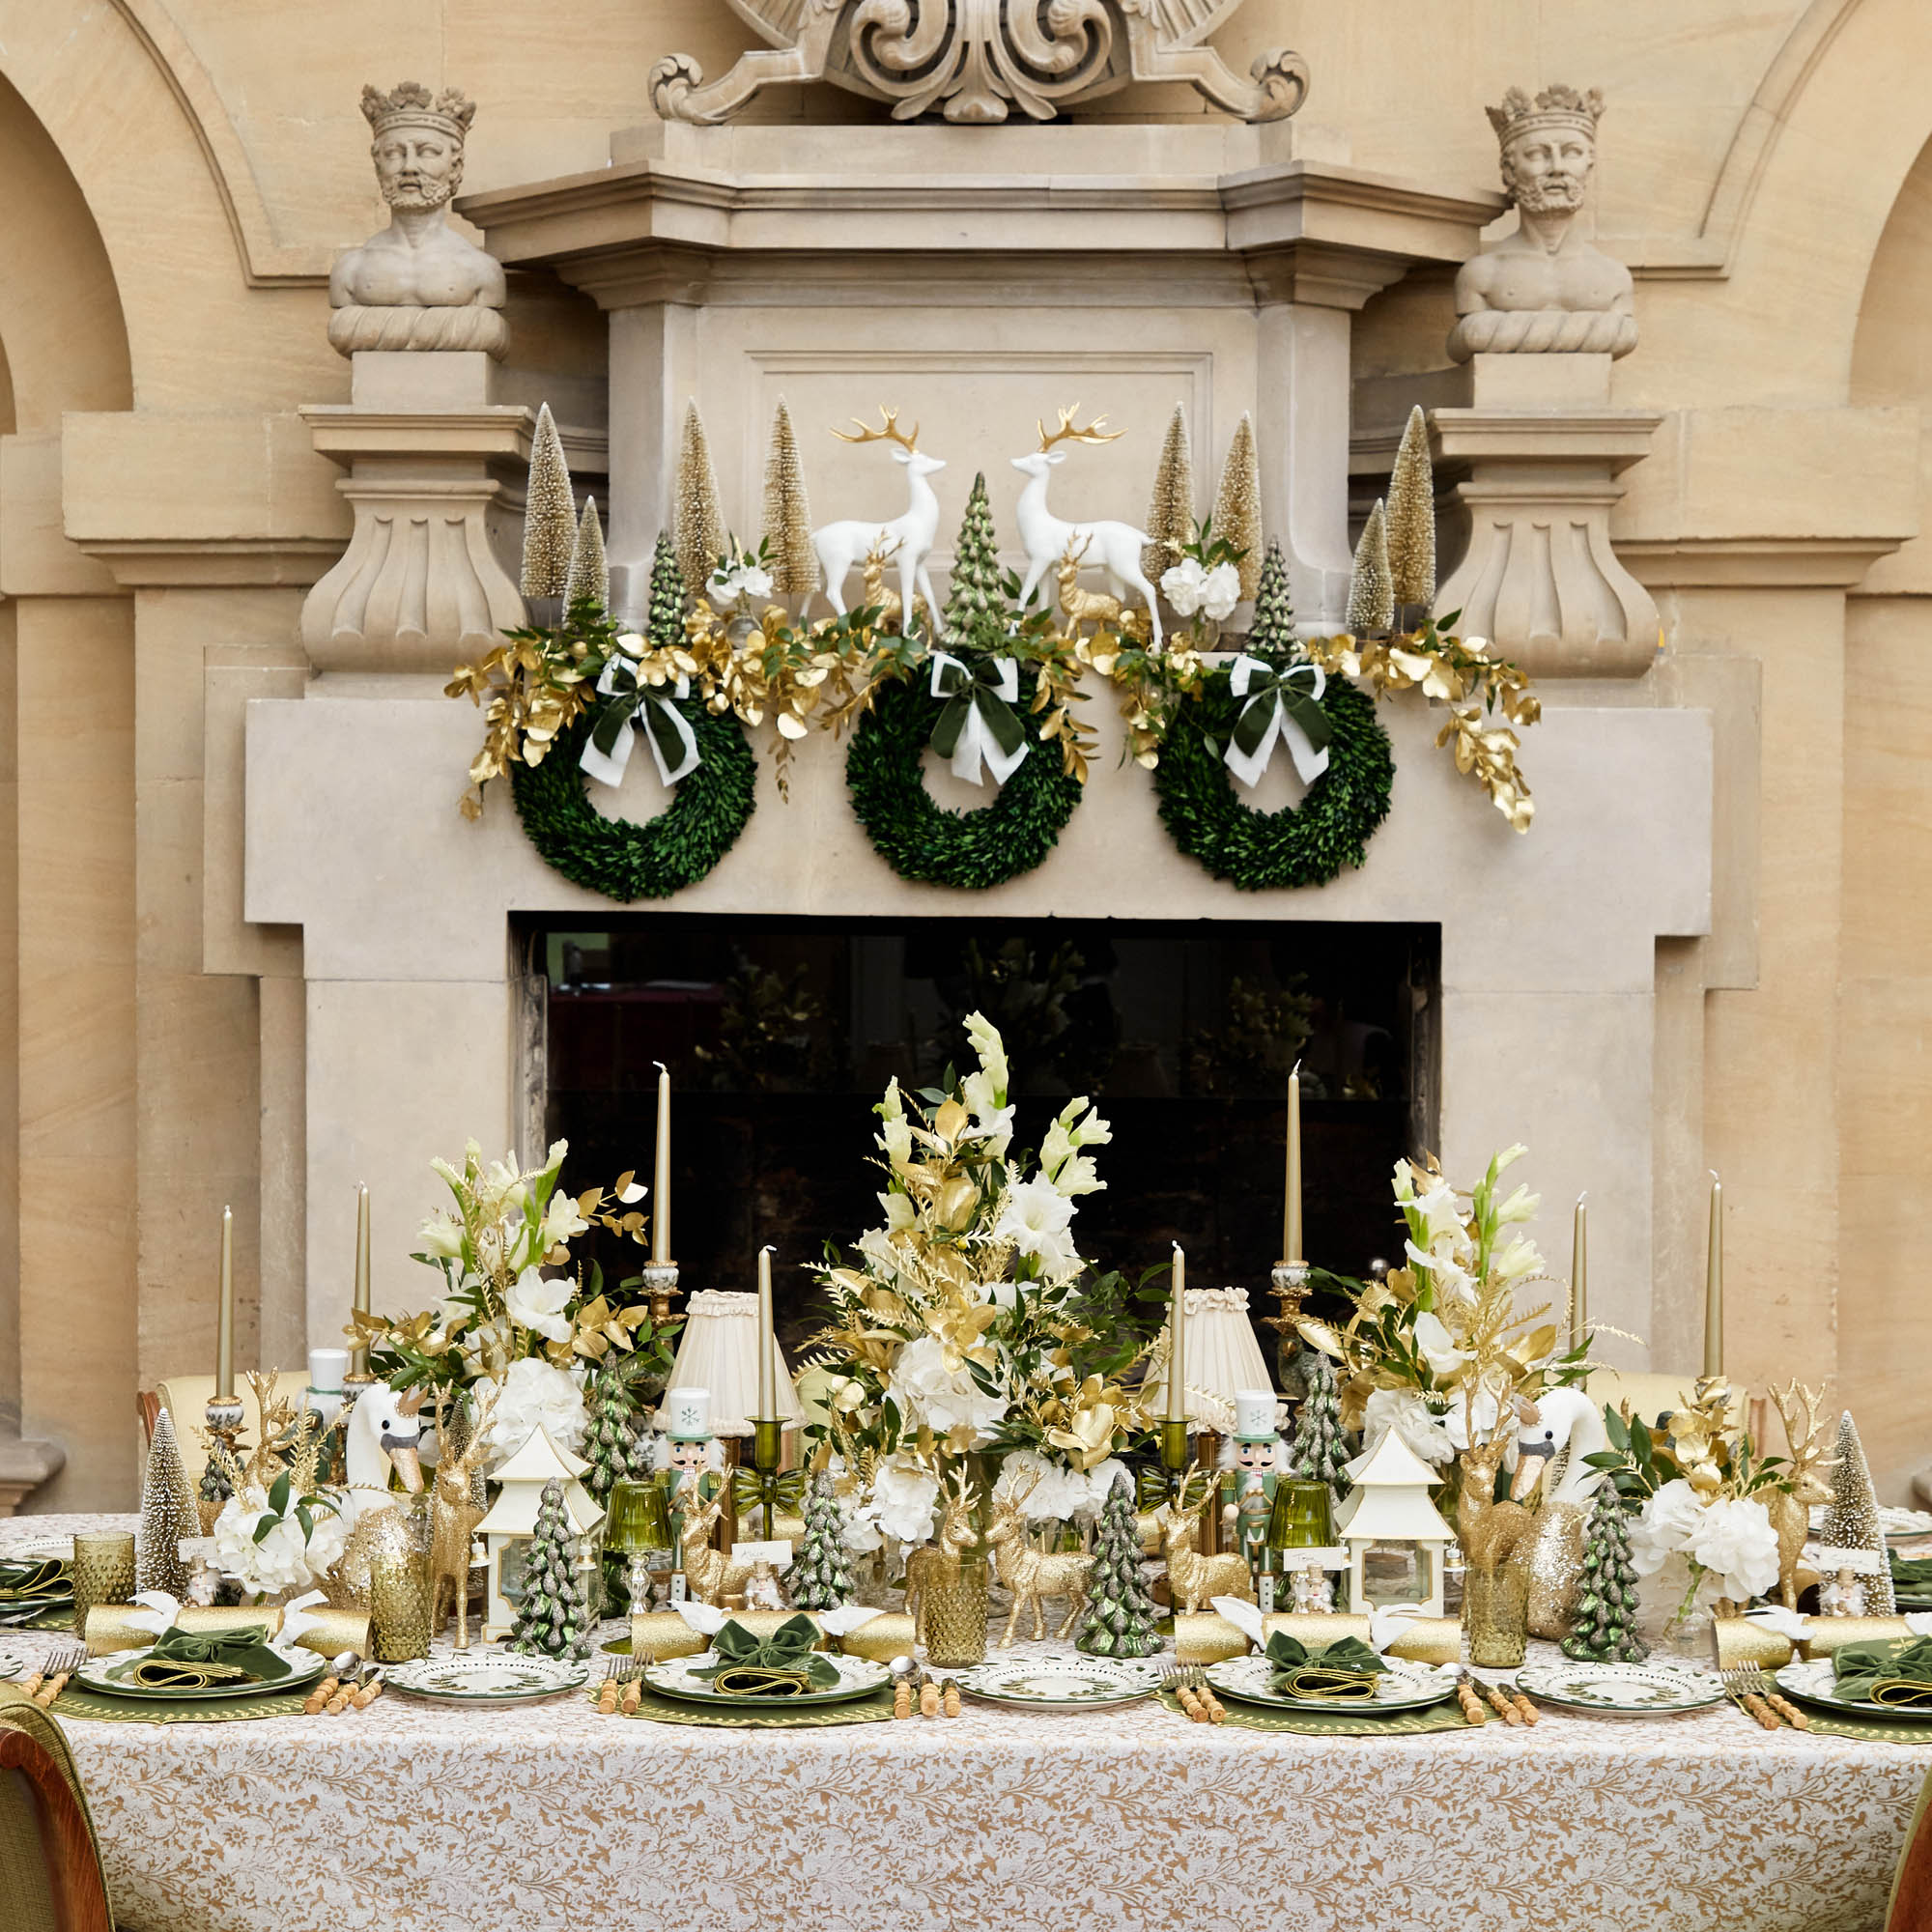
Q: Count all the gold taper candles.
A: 8